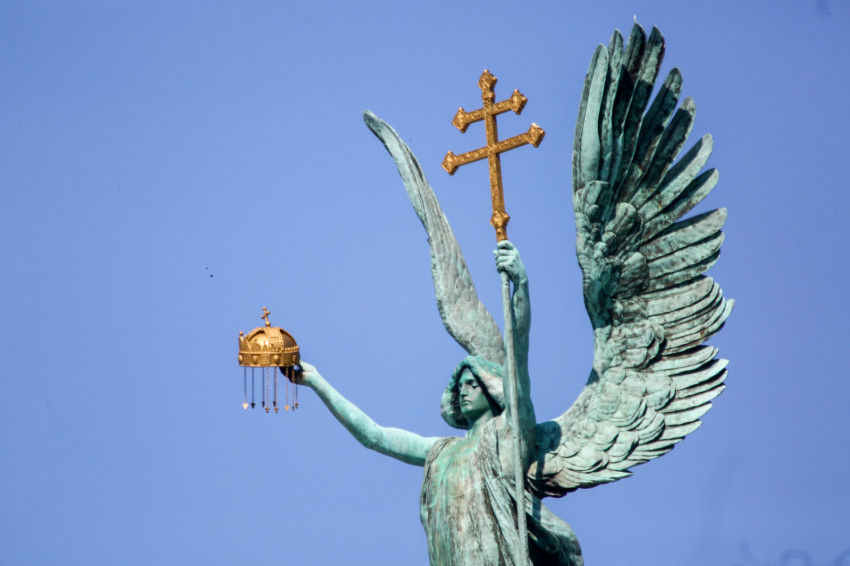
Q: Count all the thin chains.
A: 9